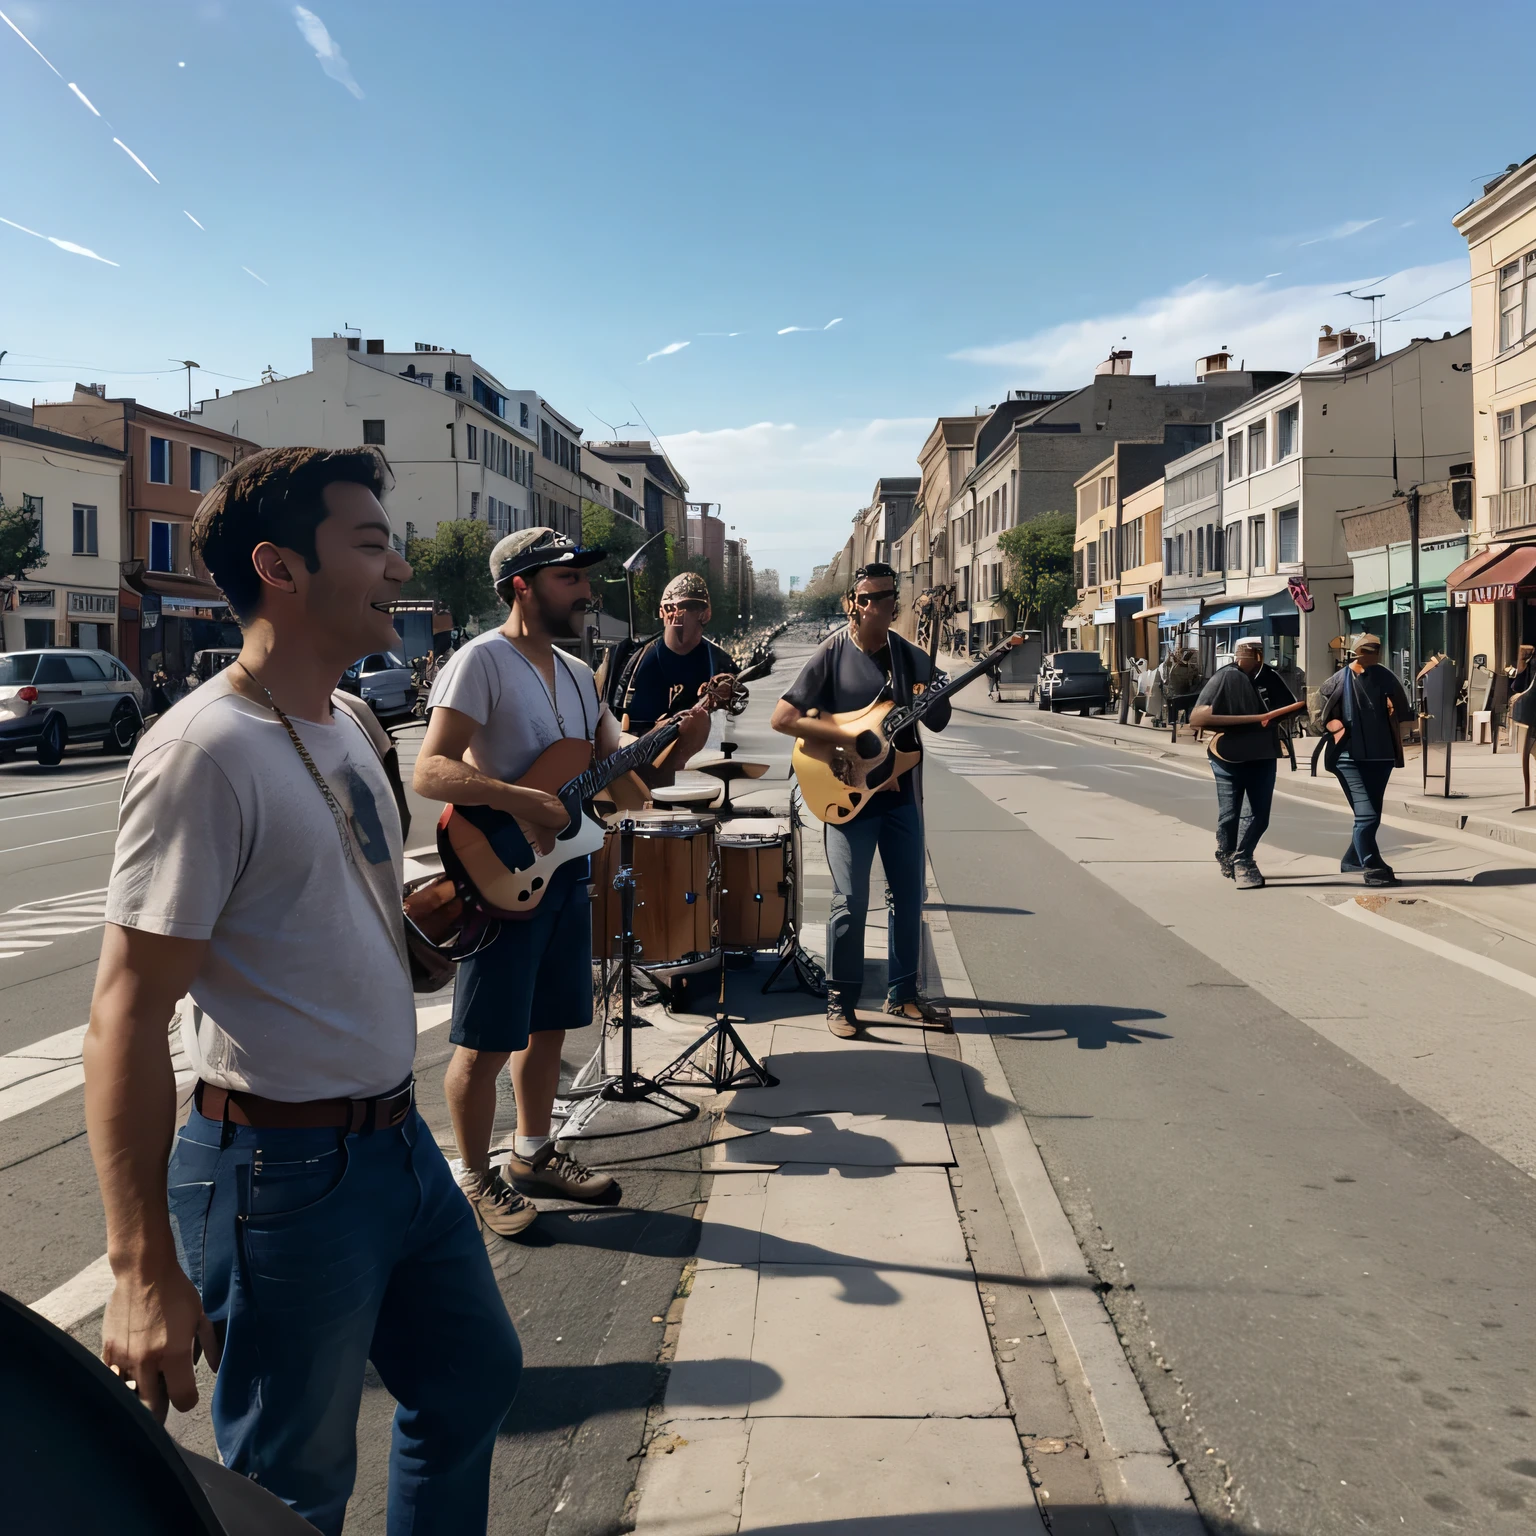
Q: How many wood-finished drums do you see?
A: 2